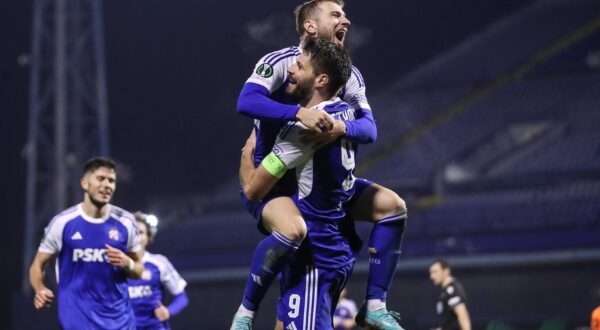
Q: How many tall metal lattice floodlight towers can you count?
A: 1